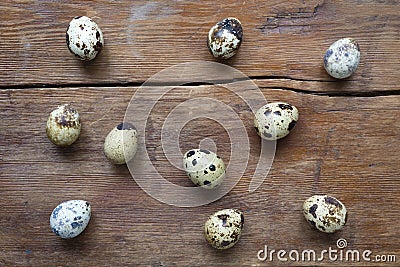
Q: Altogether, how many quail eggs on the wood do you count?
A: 10